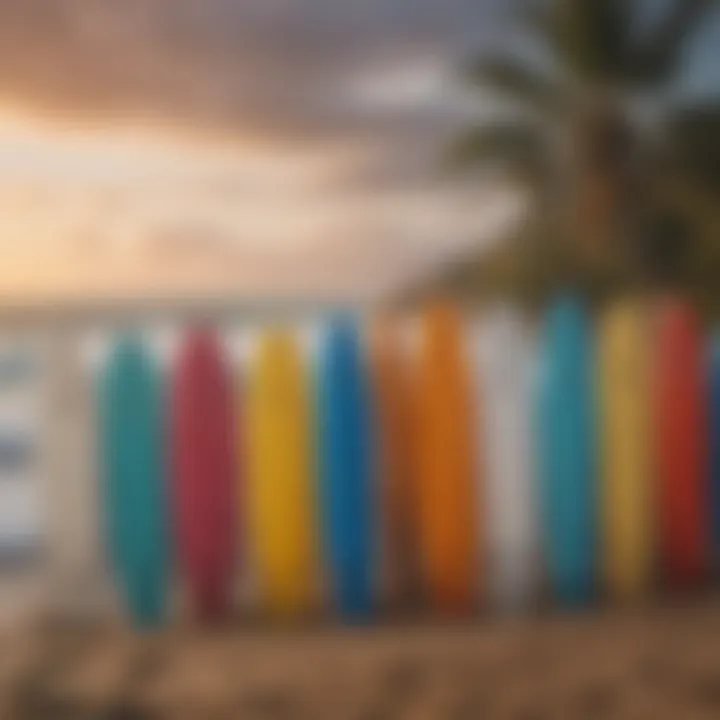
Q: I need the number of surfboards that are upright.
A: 12